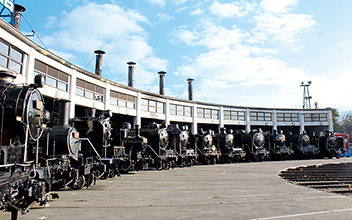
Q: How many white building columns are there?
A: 11